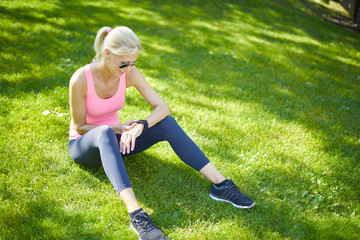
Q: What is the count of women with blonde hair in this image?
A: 1